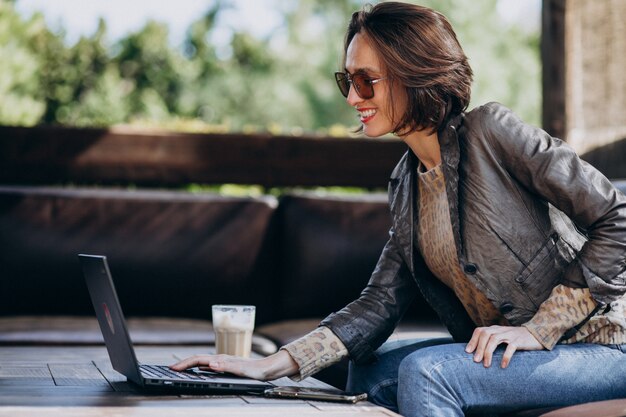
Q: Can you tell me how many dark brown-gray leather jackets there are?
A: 1